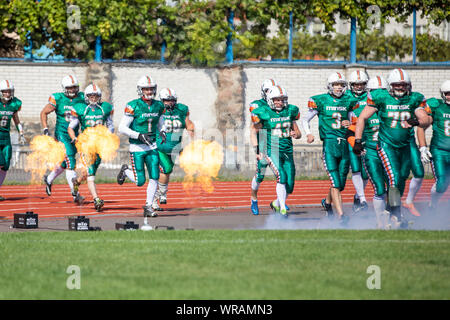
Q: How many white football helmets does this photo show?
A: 12